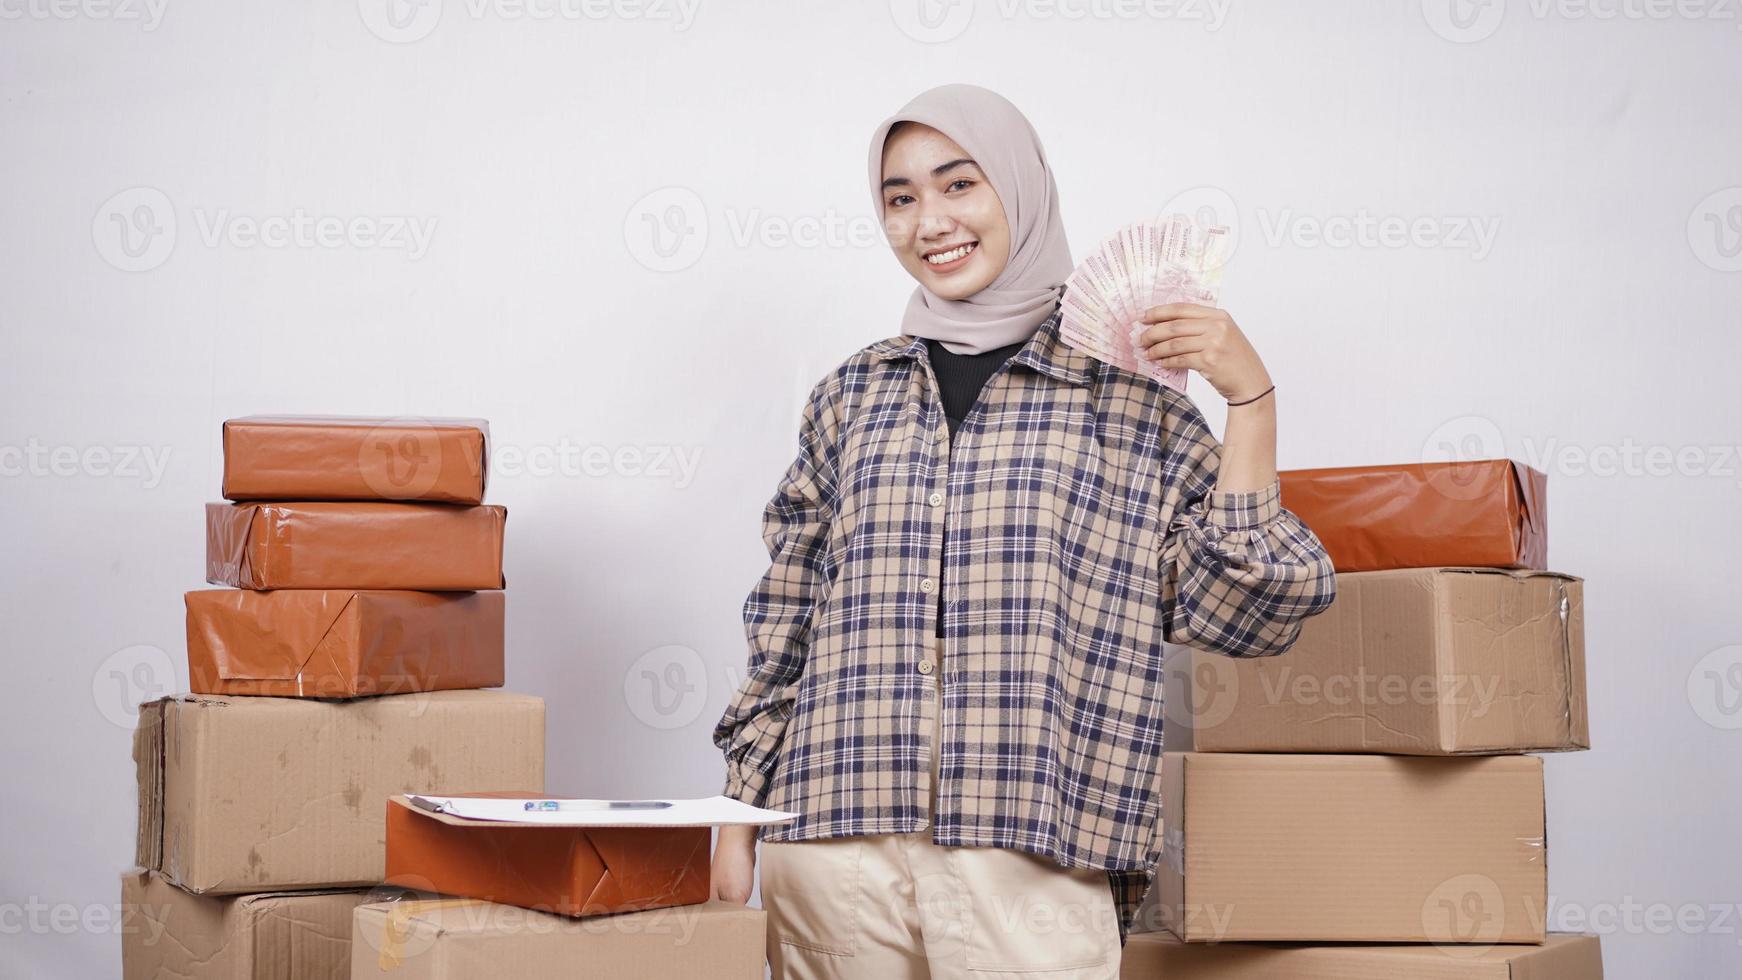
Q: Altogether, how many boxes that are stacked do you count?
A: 11